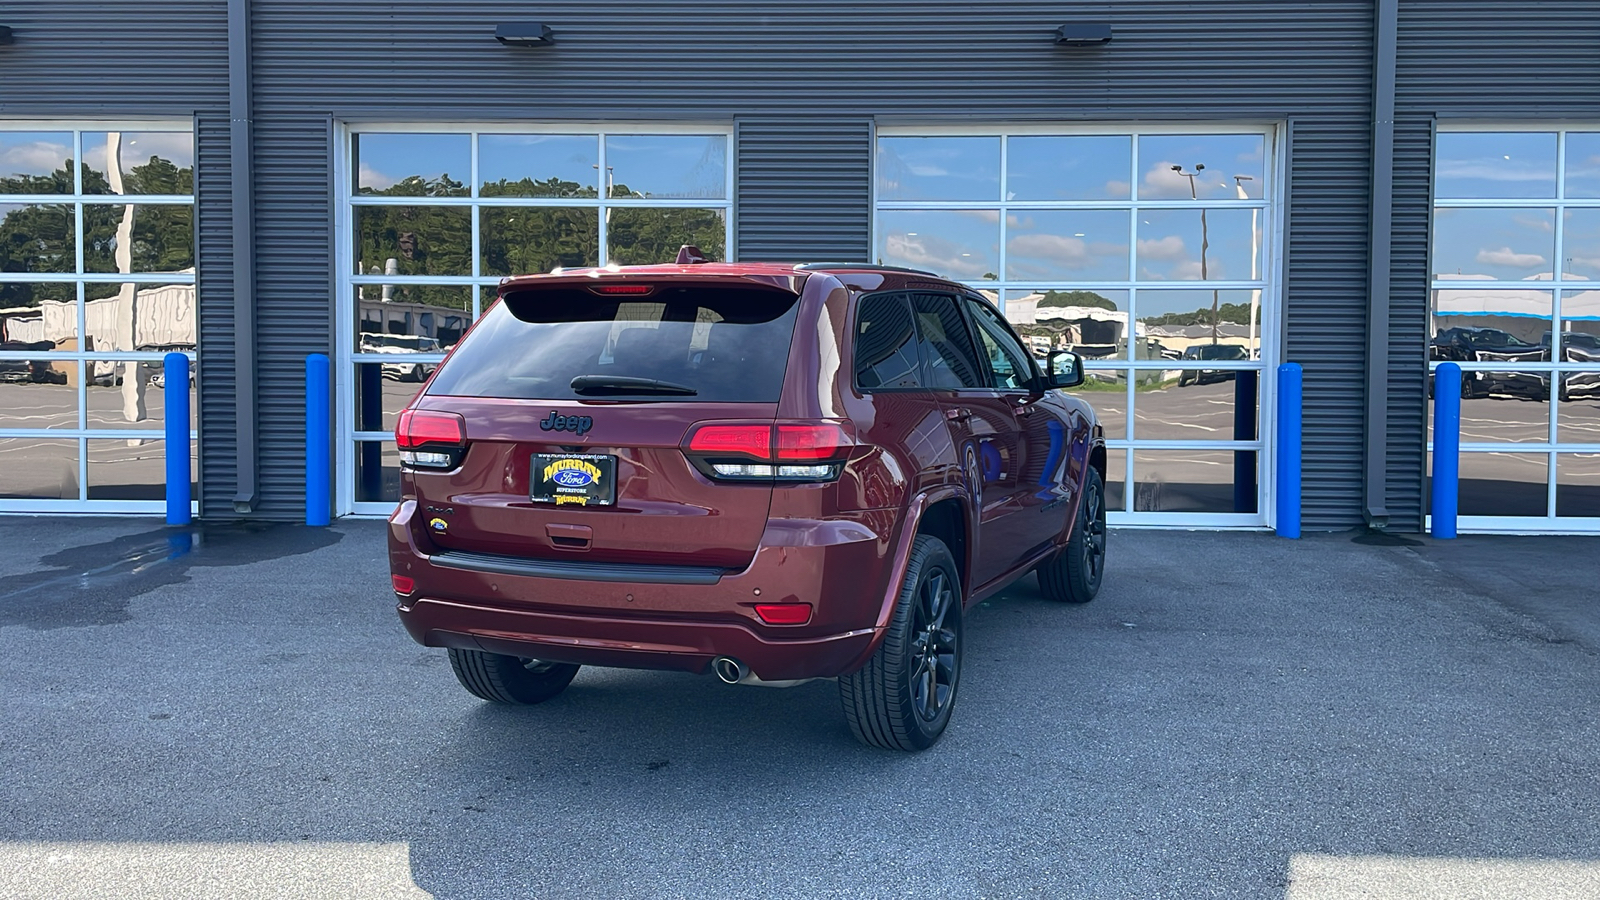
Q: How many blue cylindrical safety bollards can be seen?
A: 4